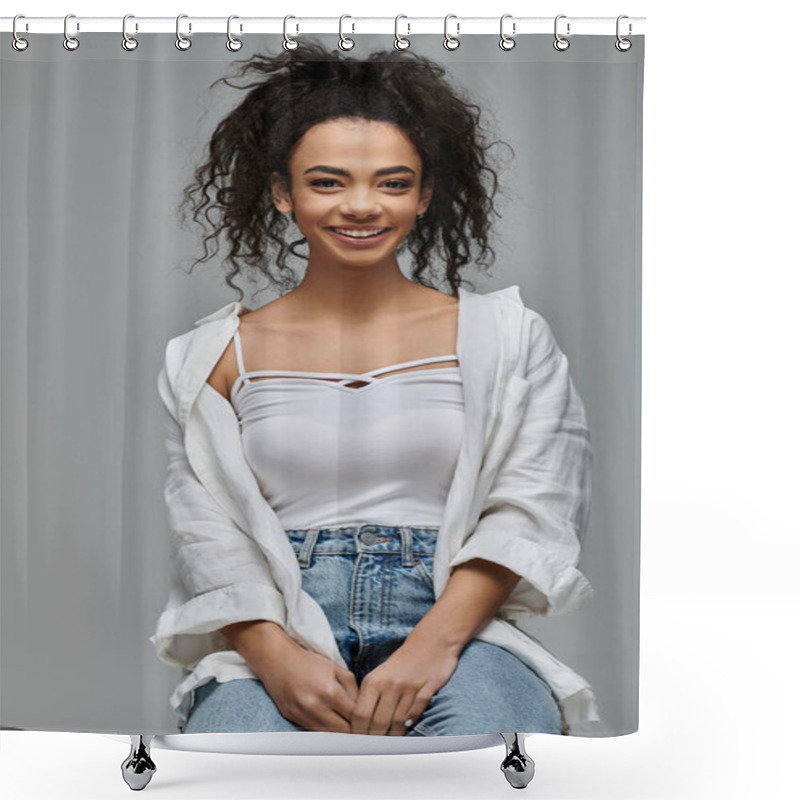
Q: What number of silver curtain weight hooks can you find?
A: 12